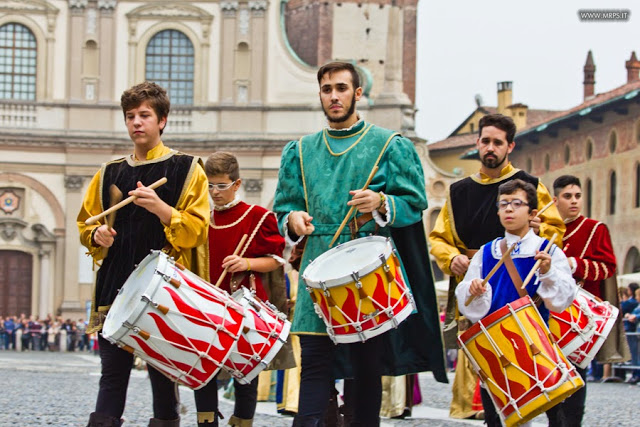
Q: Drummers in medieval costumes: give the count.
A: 6